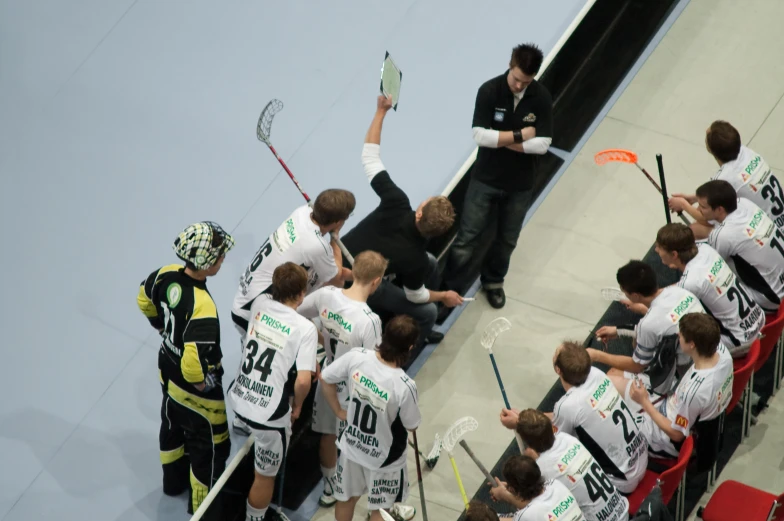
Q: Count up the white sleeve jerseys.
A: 12